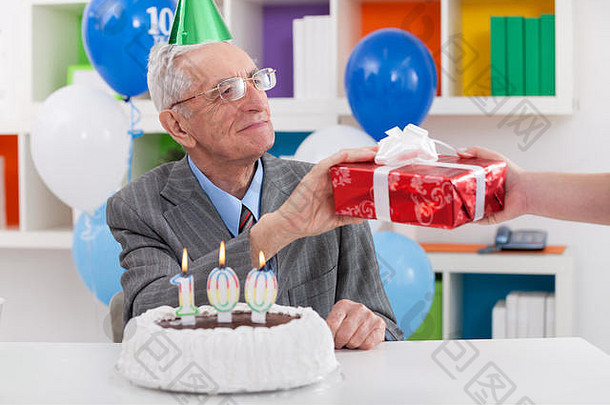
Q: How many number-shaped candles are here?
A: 3